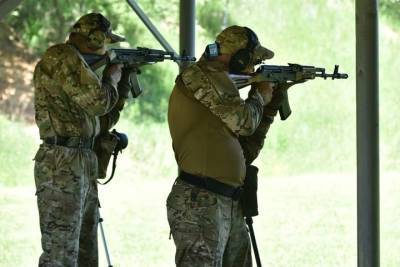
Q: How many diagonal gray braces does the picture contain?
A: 1